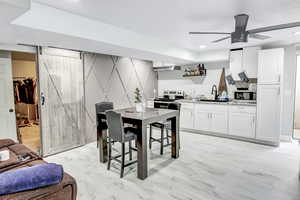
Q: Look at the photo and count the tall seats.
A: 3